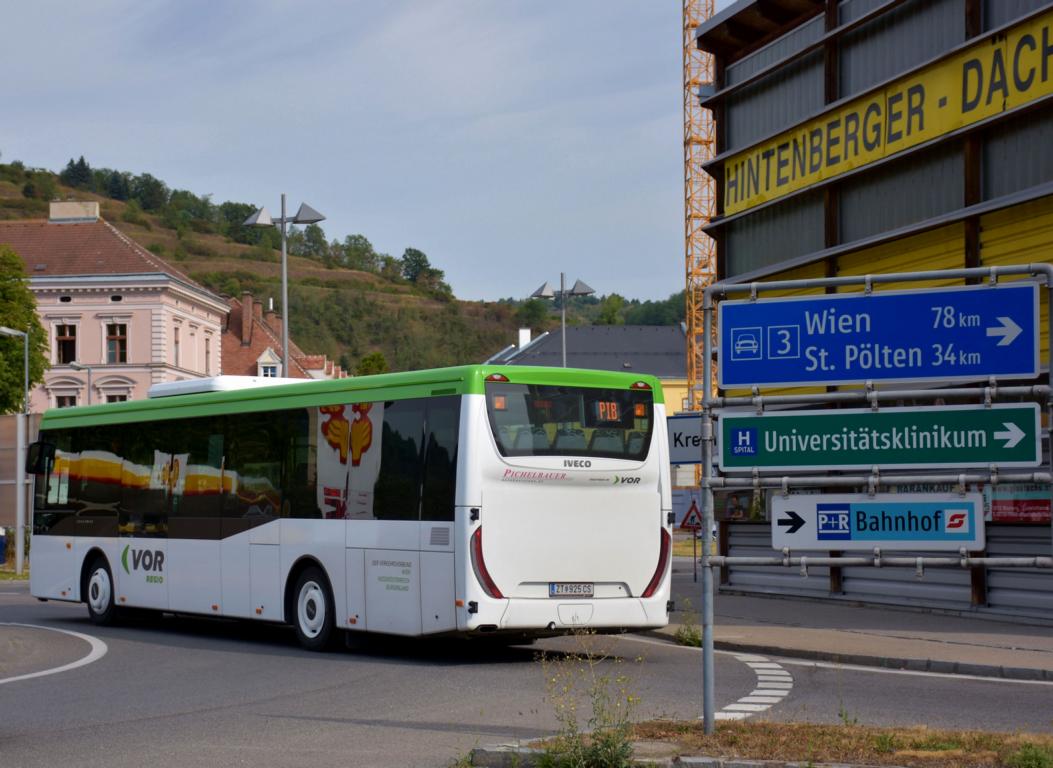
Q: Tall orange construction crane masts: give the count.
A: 1